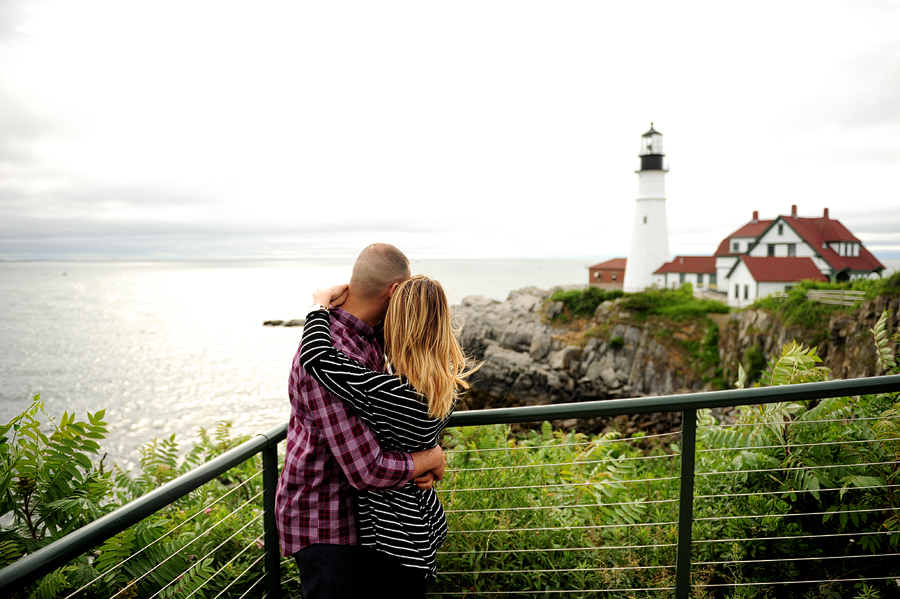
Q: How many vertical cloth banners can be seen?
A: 0